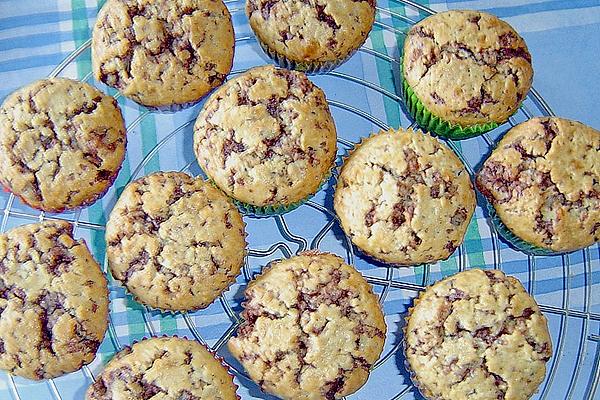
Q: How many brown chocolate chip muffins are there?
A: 12